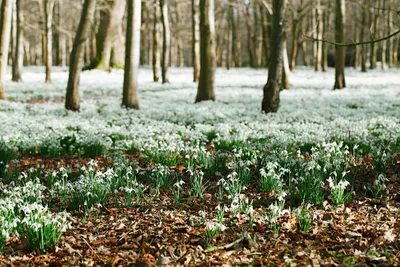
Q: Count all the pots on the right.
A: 0